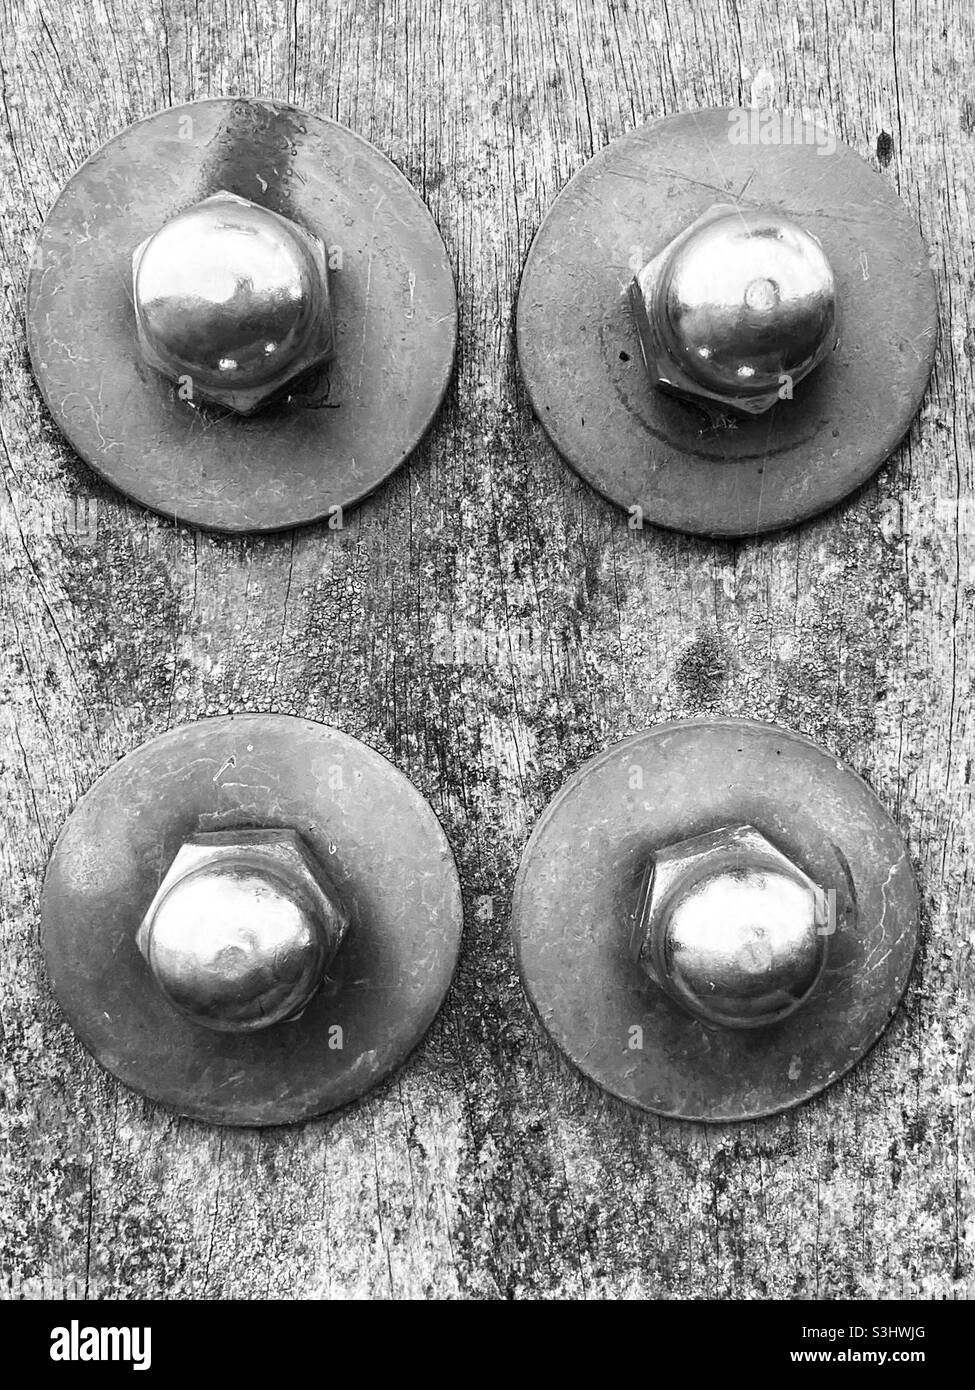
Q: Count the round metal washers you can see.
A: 4